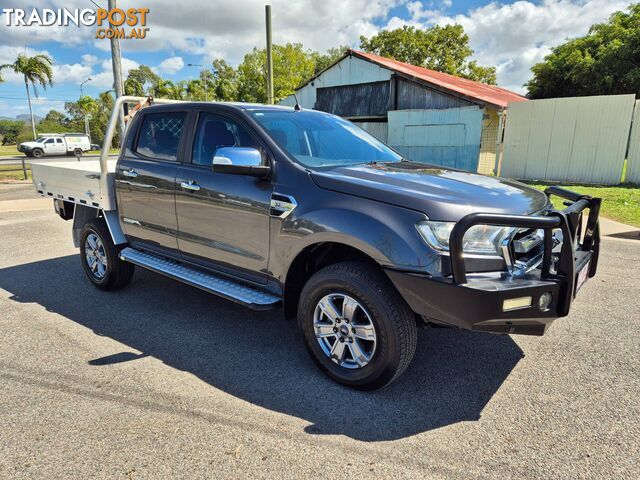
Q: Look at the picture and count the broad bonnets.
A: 1